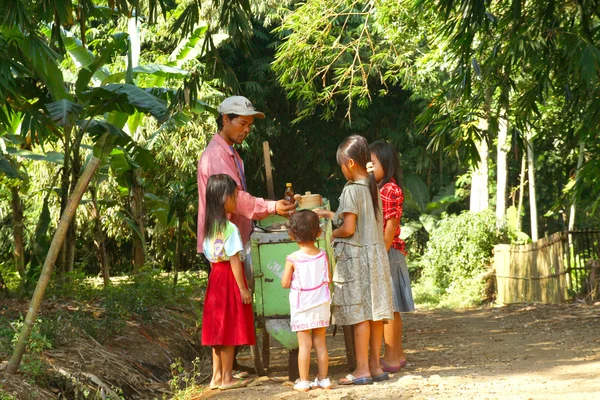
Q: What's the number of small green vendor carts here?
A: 1